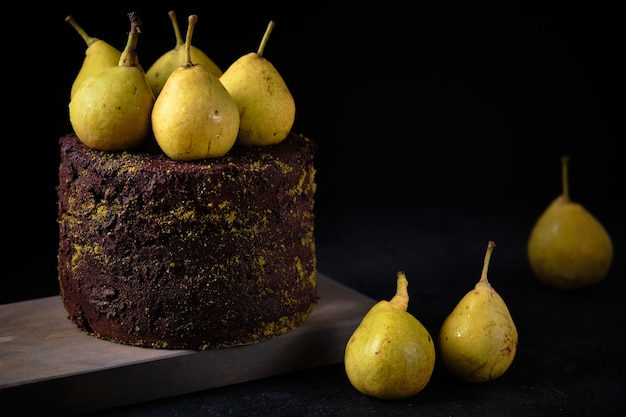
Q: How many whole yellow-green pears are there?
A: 8